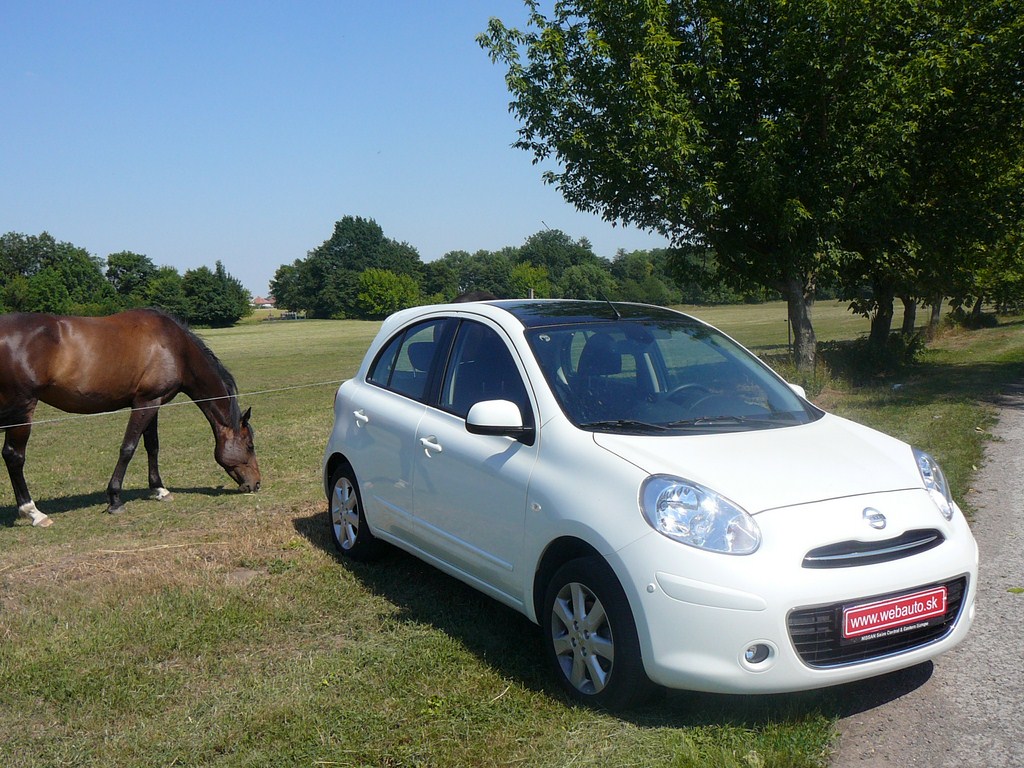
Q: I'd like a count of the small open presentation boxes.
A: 0